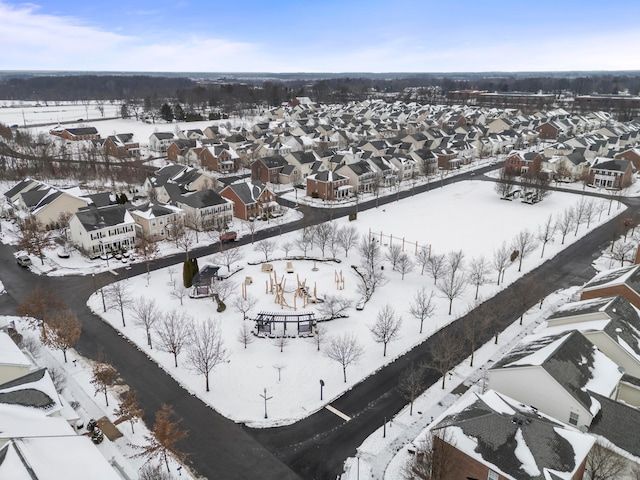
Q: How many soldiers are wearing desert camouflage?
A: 0